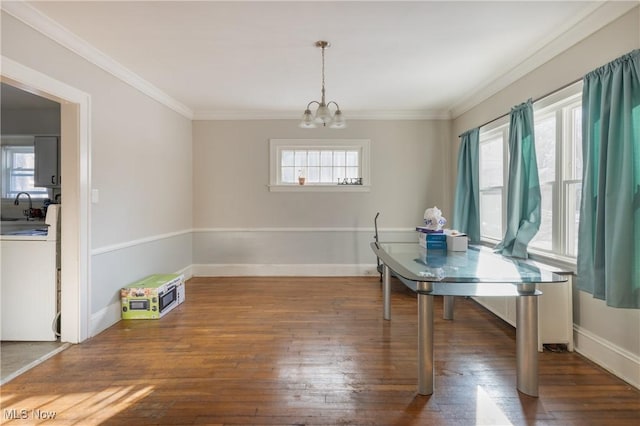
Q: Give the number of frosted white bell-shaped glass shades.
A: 3